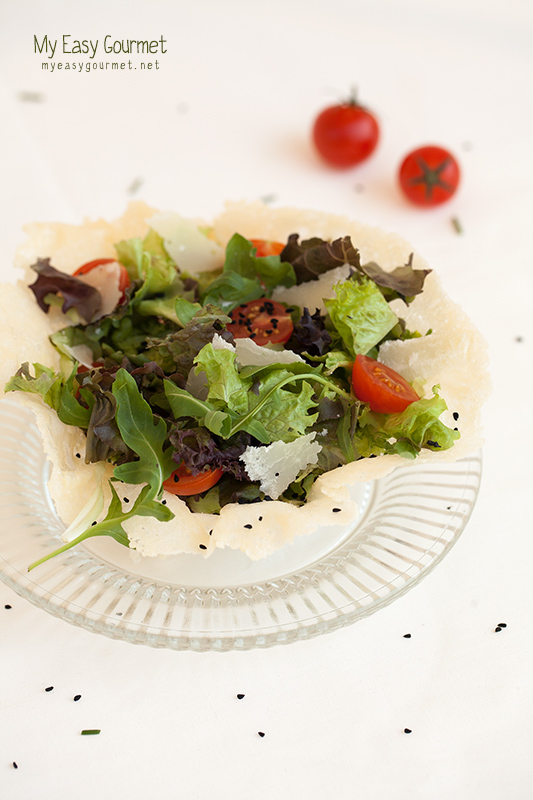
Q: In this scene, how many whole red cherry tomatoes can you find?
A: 2